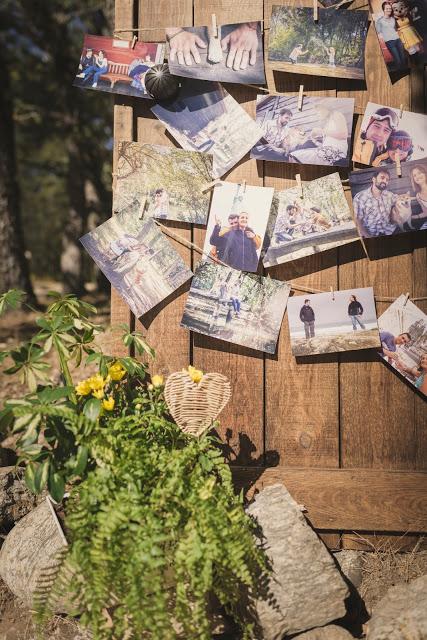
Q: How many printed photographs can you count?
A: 15